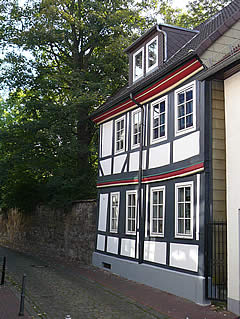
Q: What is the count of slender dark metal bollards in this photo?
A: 2